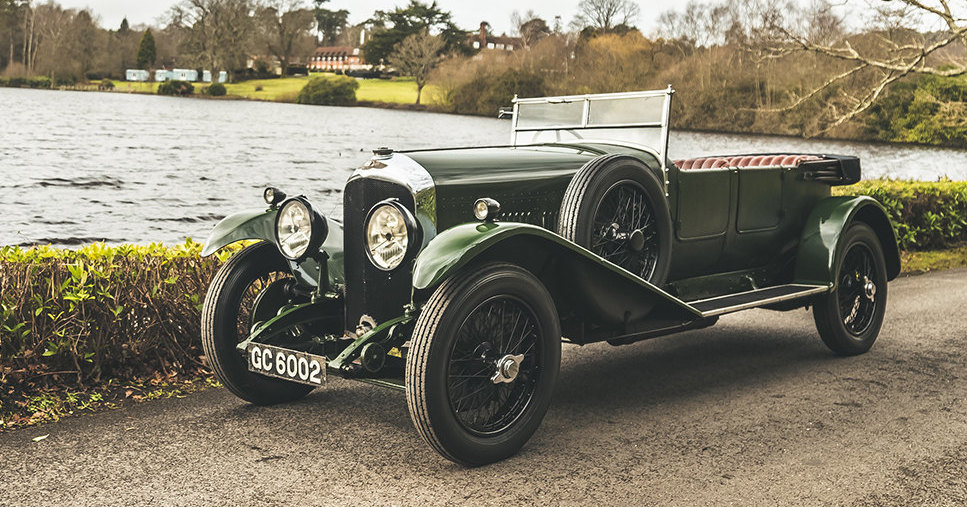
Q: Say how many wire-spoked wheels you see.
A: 4